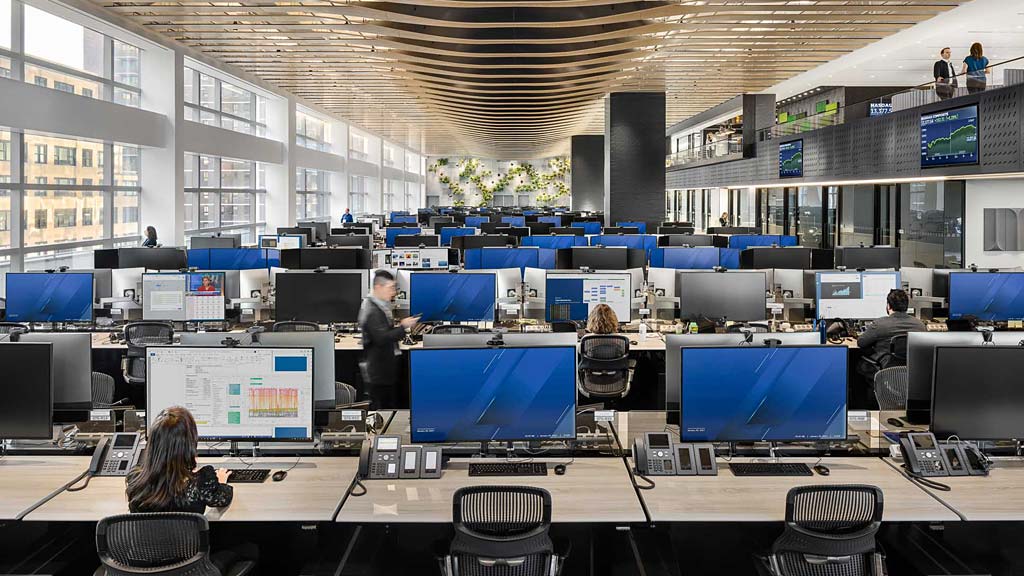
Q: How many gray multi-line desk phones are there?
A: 4